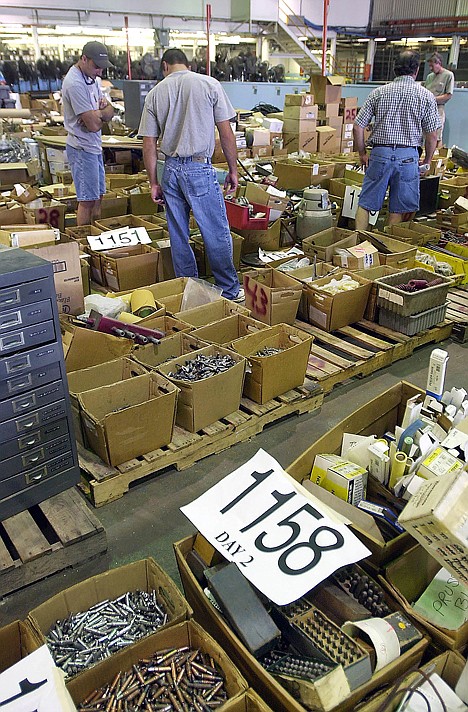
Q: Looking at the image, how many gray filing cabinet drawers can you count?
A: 10